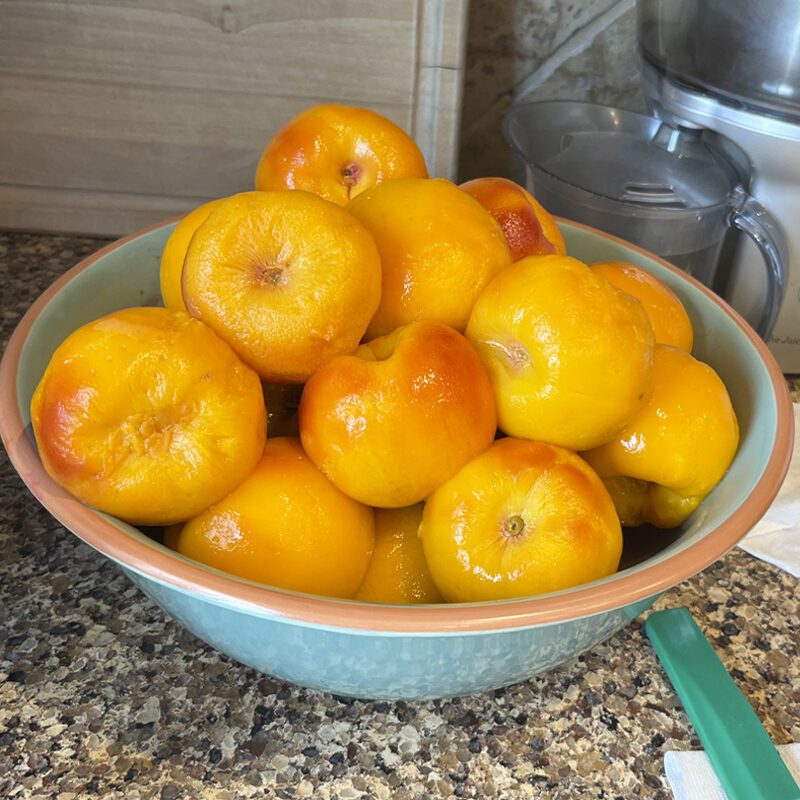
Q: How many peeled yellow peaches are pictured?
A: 13